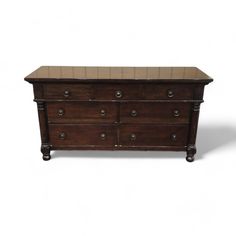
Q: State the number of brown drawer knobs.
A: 11